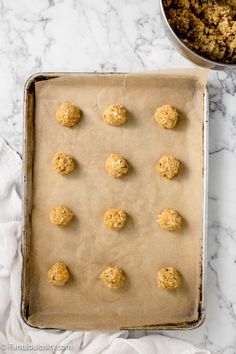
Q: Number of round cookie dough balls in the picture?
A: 12